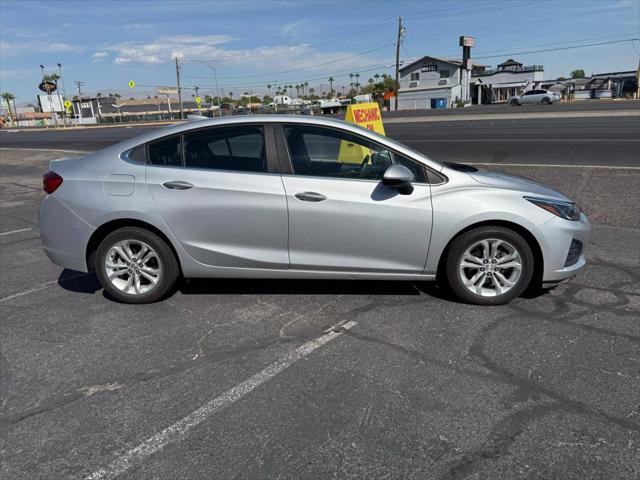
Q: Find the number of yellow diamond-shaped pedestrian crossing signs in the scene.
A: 3